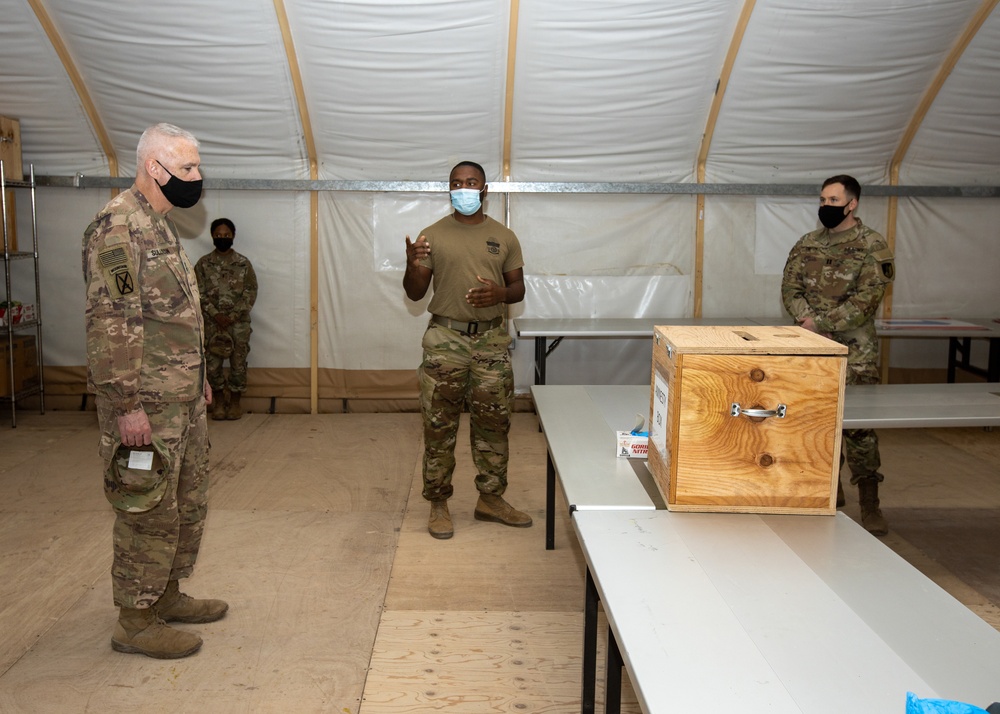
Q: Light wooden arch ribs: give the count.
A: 5